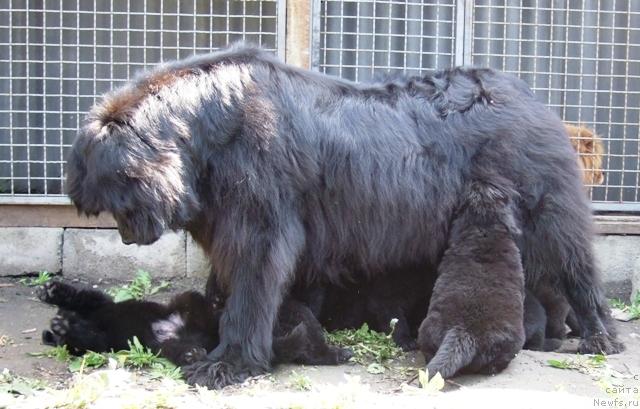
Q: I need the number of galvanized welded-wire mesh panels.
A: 3